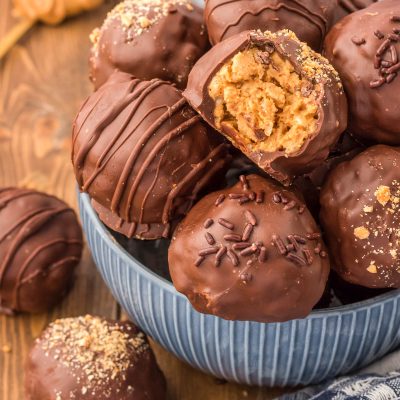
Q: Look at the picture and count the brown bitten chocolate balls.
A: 1